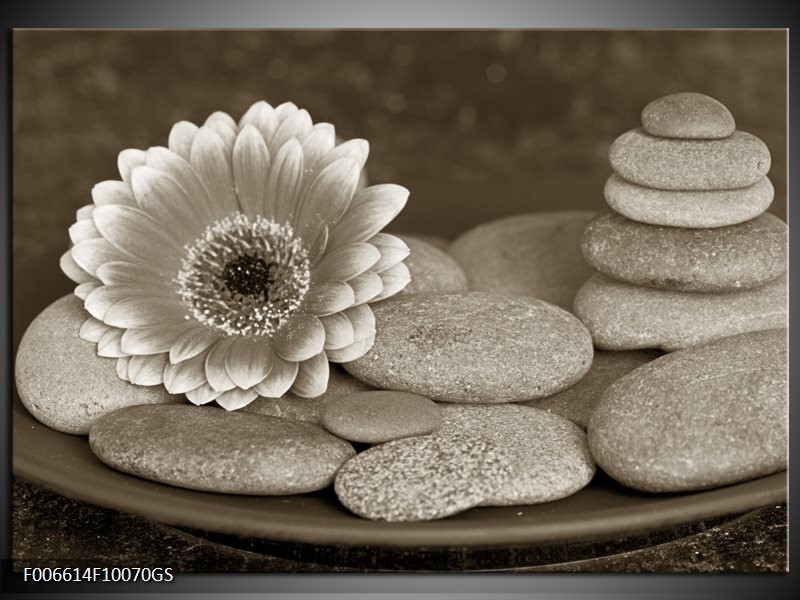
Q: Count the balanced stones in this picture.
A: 5